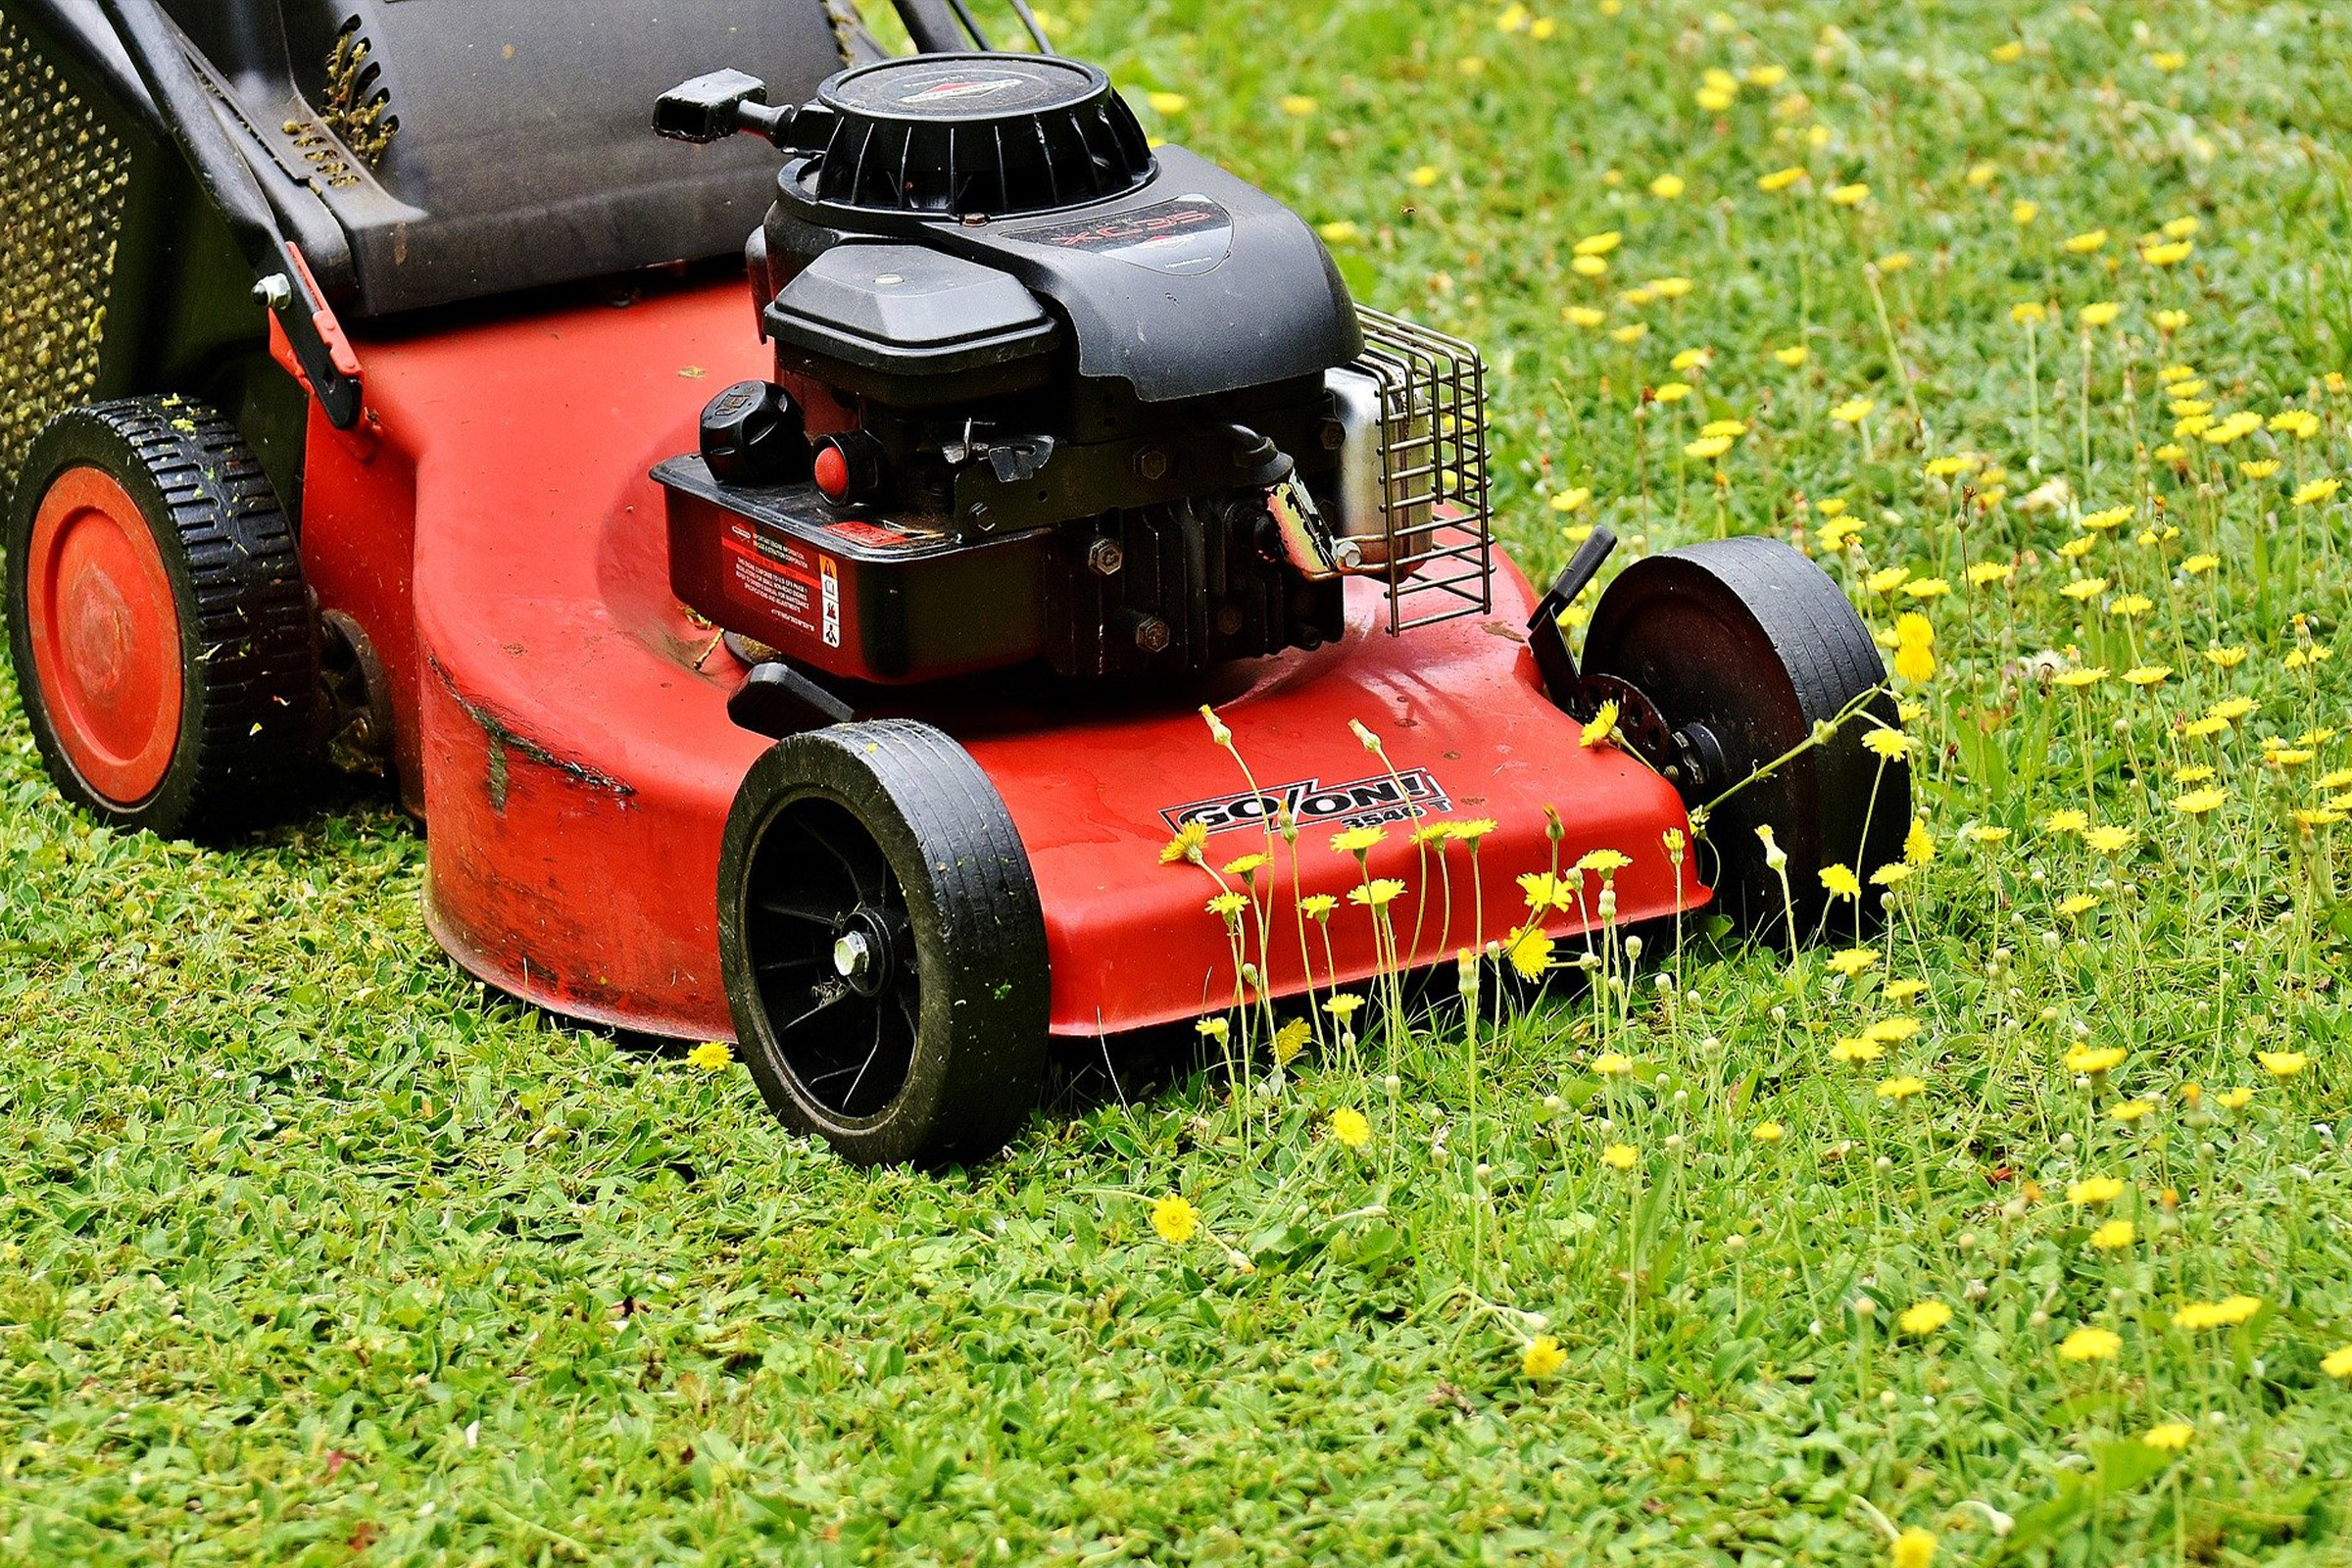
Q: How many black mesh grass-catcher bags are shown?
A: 1